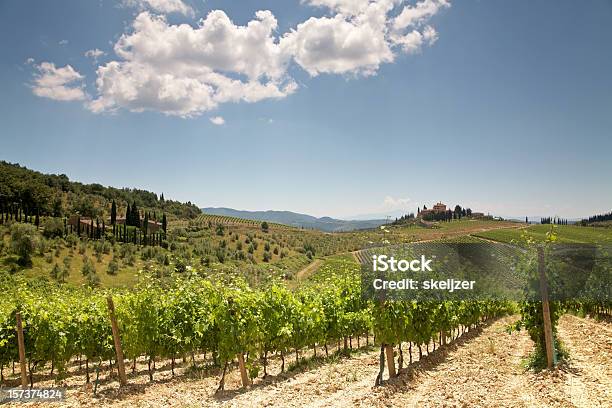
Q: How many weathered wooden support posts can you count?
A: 5